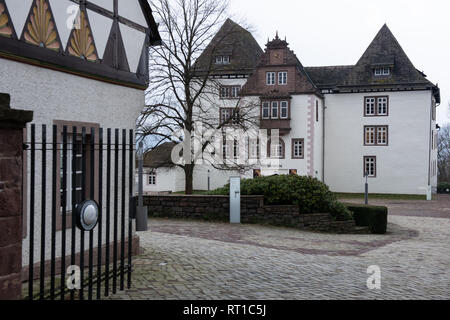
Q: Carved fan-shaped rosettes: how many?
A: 3